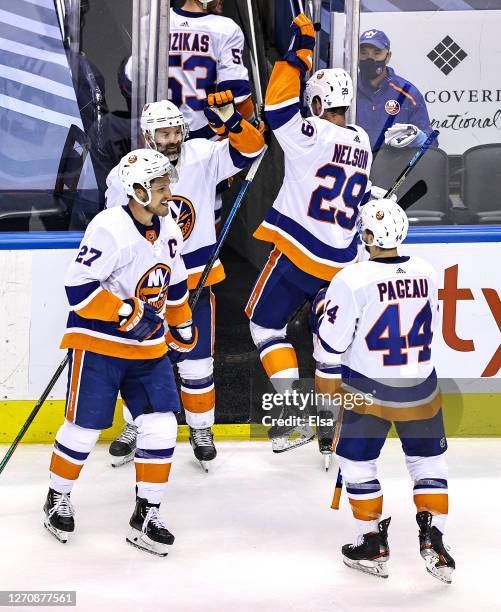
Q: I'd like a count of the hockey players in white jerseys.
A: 5